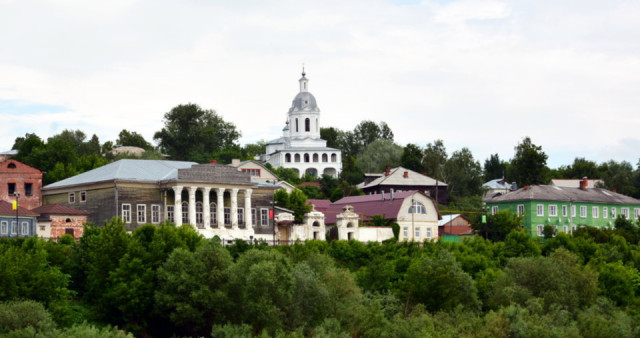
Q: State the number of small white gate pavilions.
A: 2